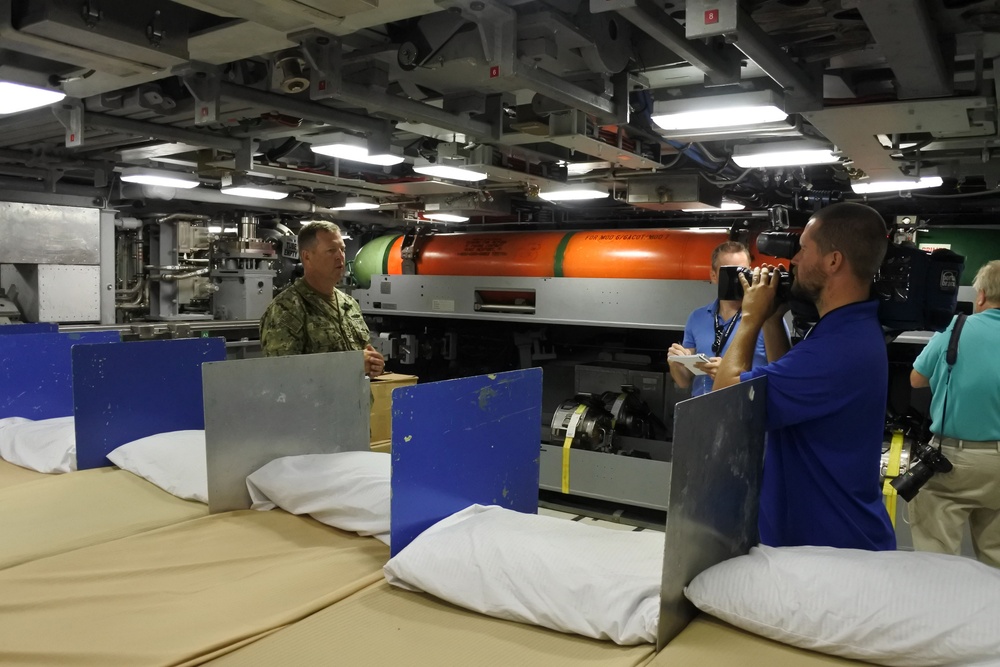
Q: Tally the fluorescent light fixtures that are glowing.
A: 12